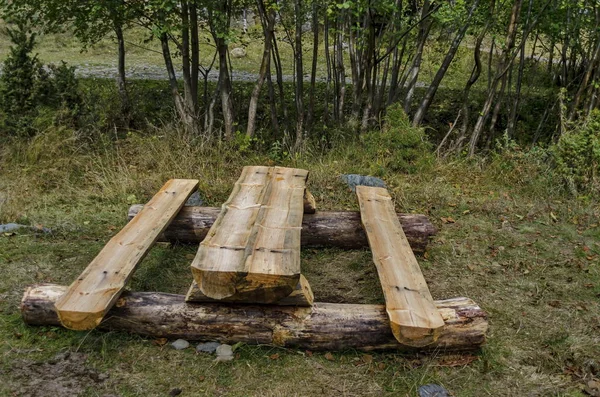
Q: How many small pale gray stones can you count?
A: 3